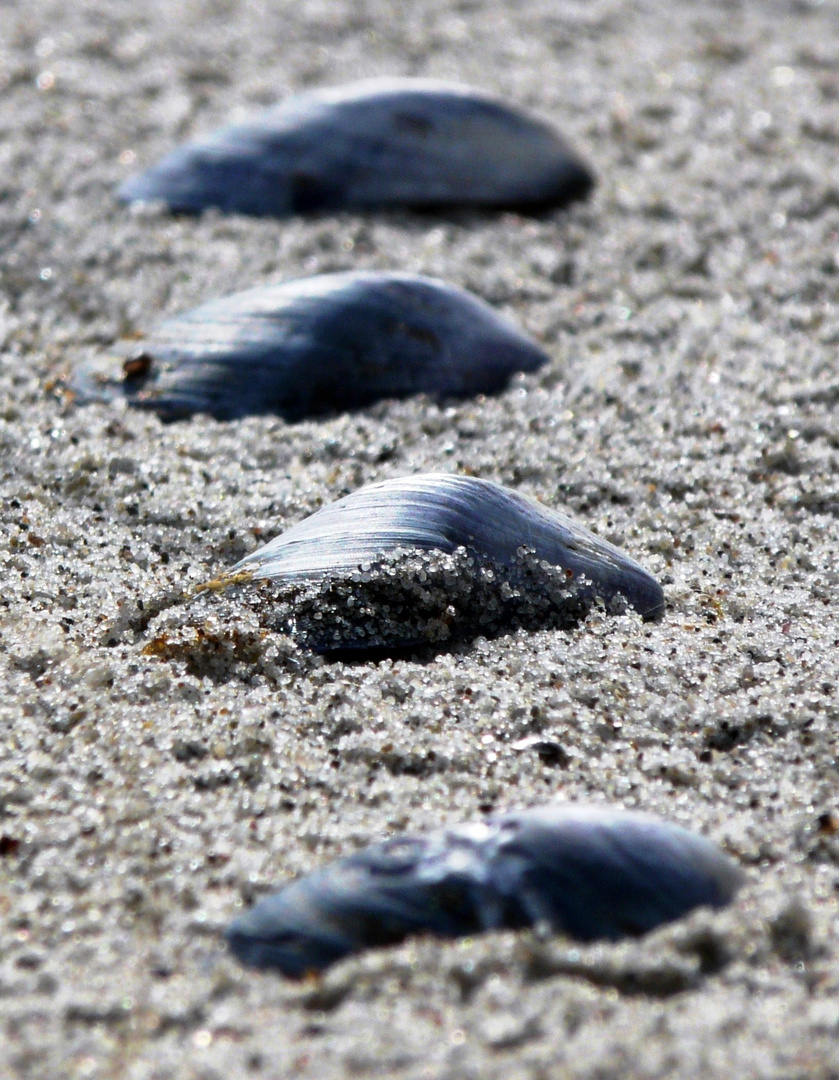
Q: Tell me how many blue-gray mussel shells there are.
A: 4